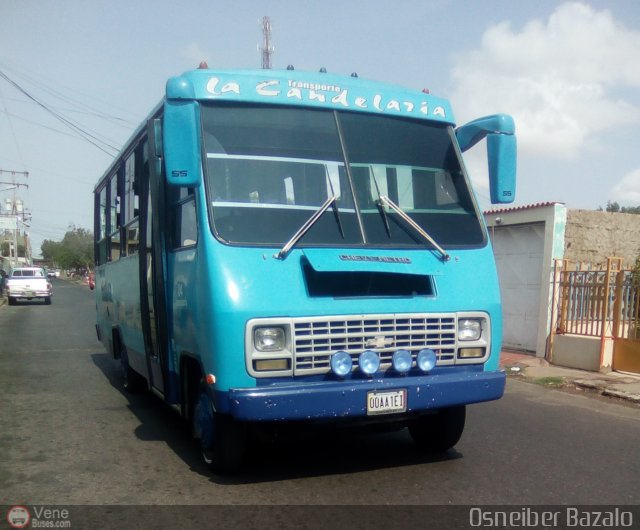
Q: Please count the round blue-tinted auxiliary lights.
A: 4